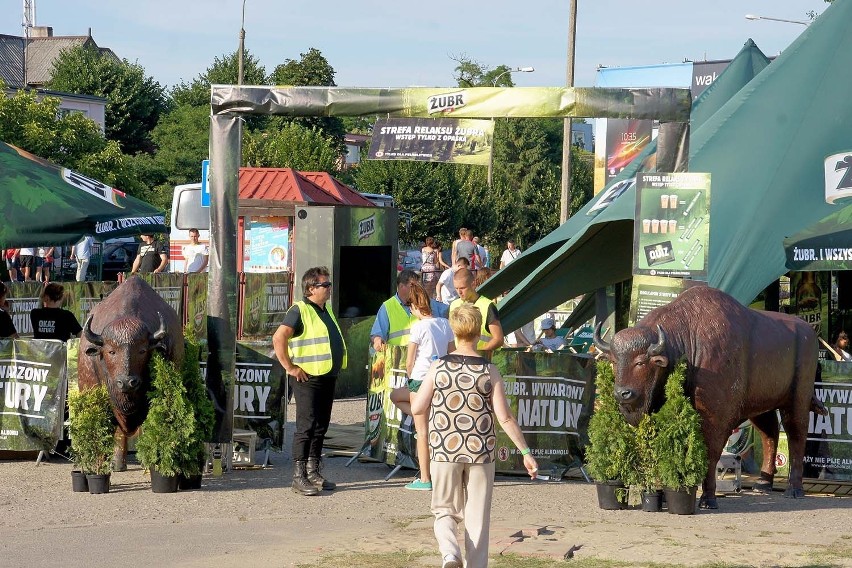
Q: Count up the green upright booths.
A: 1